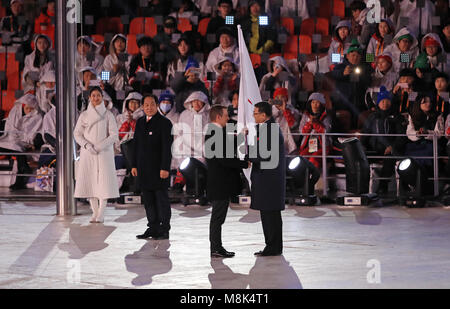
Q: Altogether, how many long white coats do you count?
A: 1